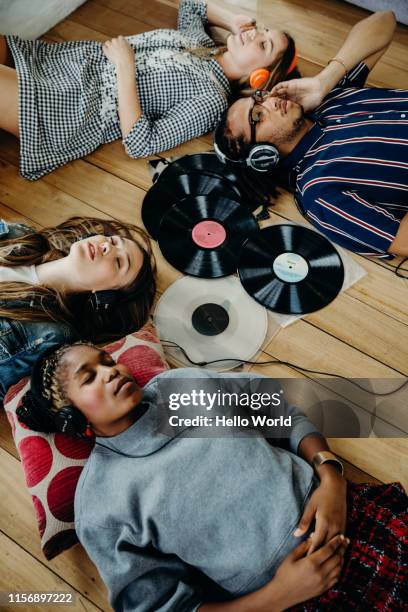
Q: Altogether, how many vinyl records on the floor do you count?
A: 5